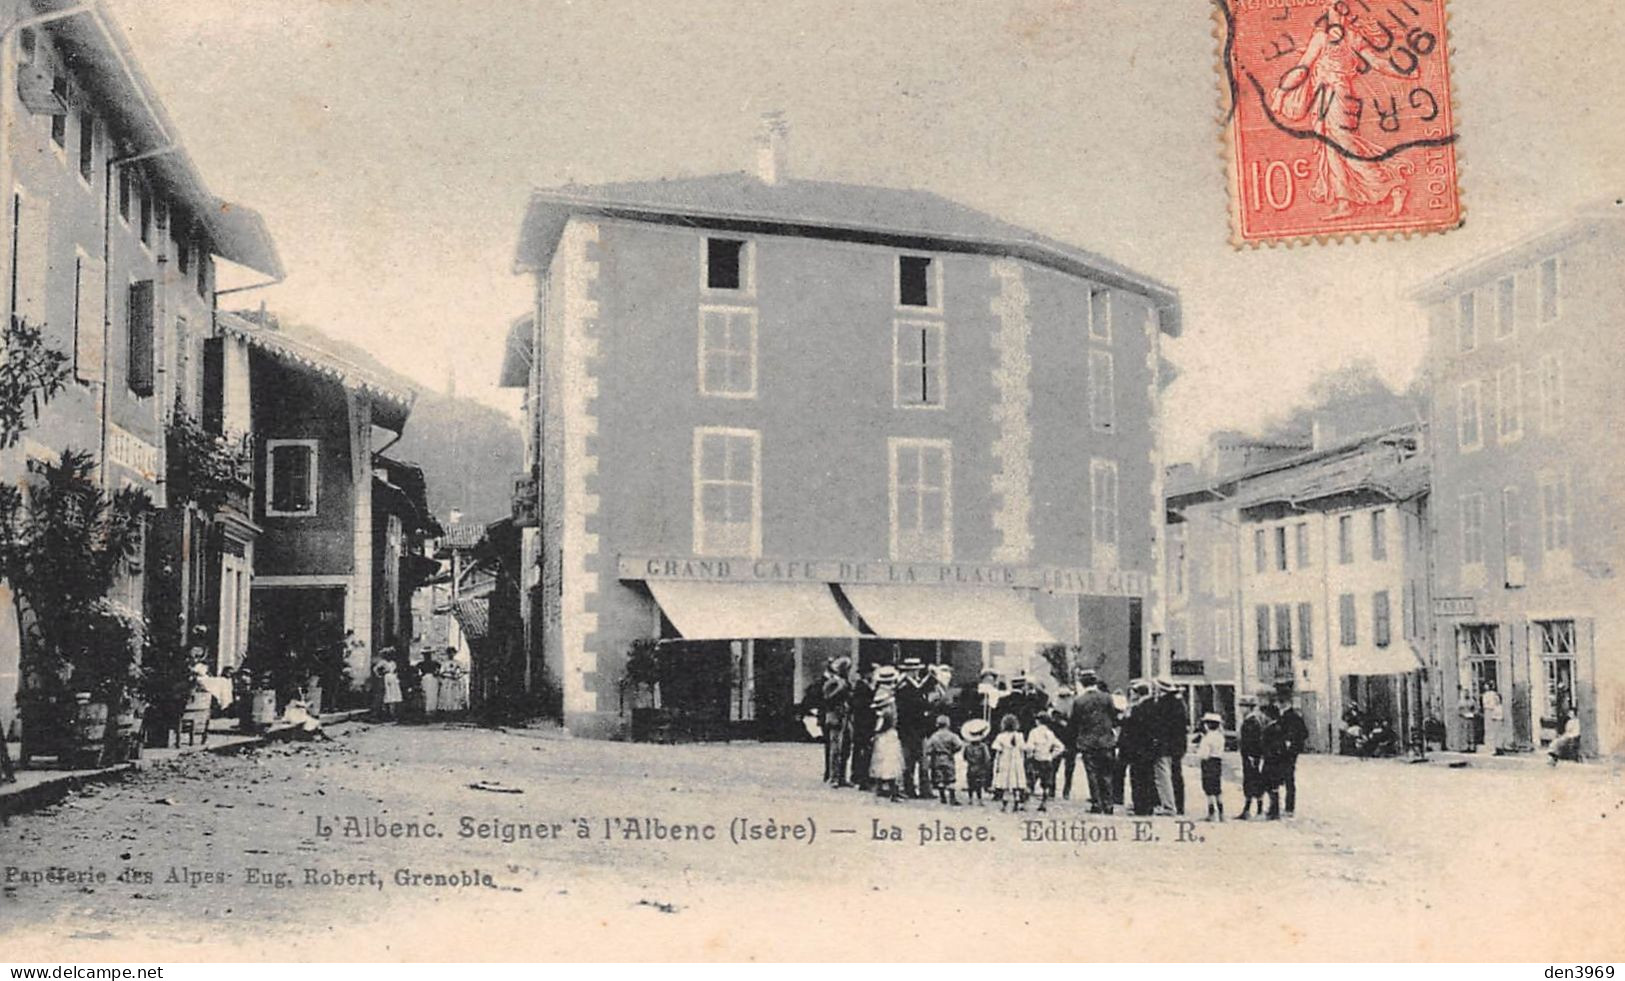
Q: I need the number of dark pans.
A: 0